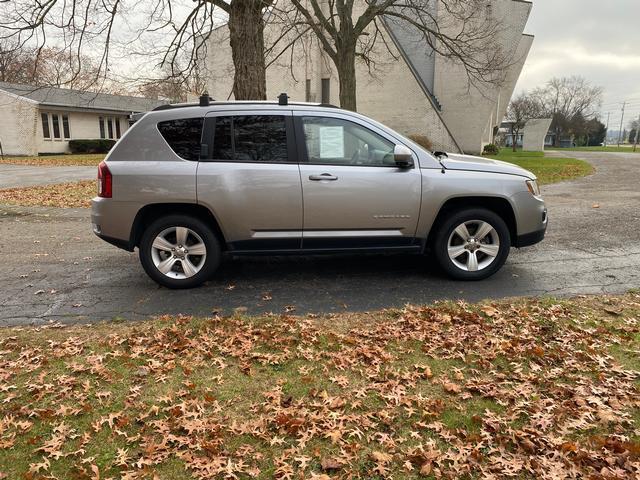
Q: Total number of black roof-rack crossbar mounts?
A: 2